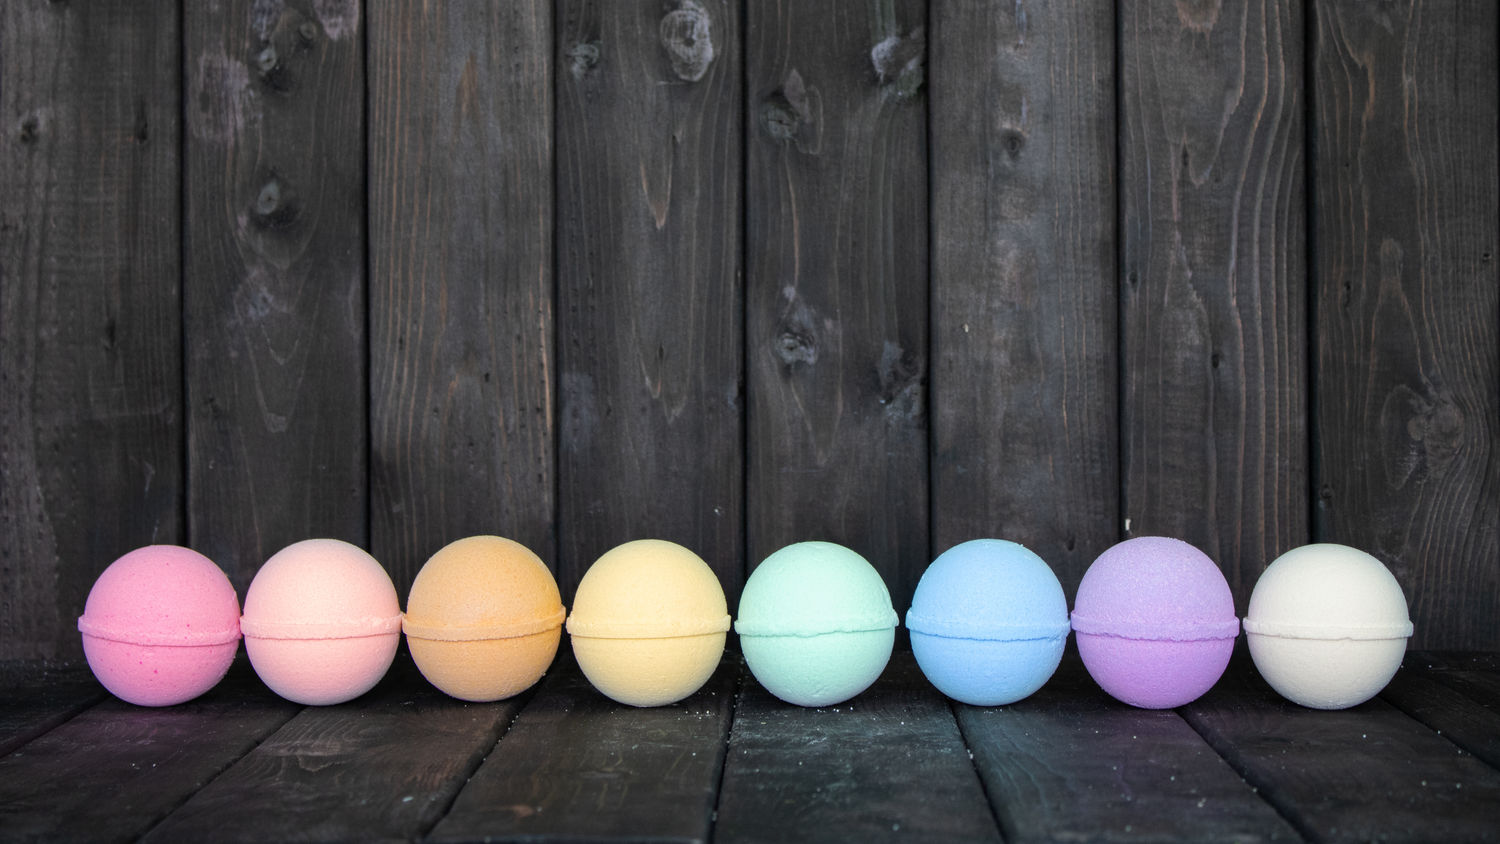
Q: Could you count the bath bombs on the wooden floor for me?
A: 8